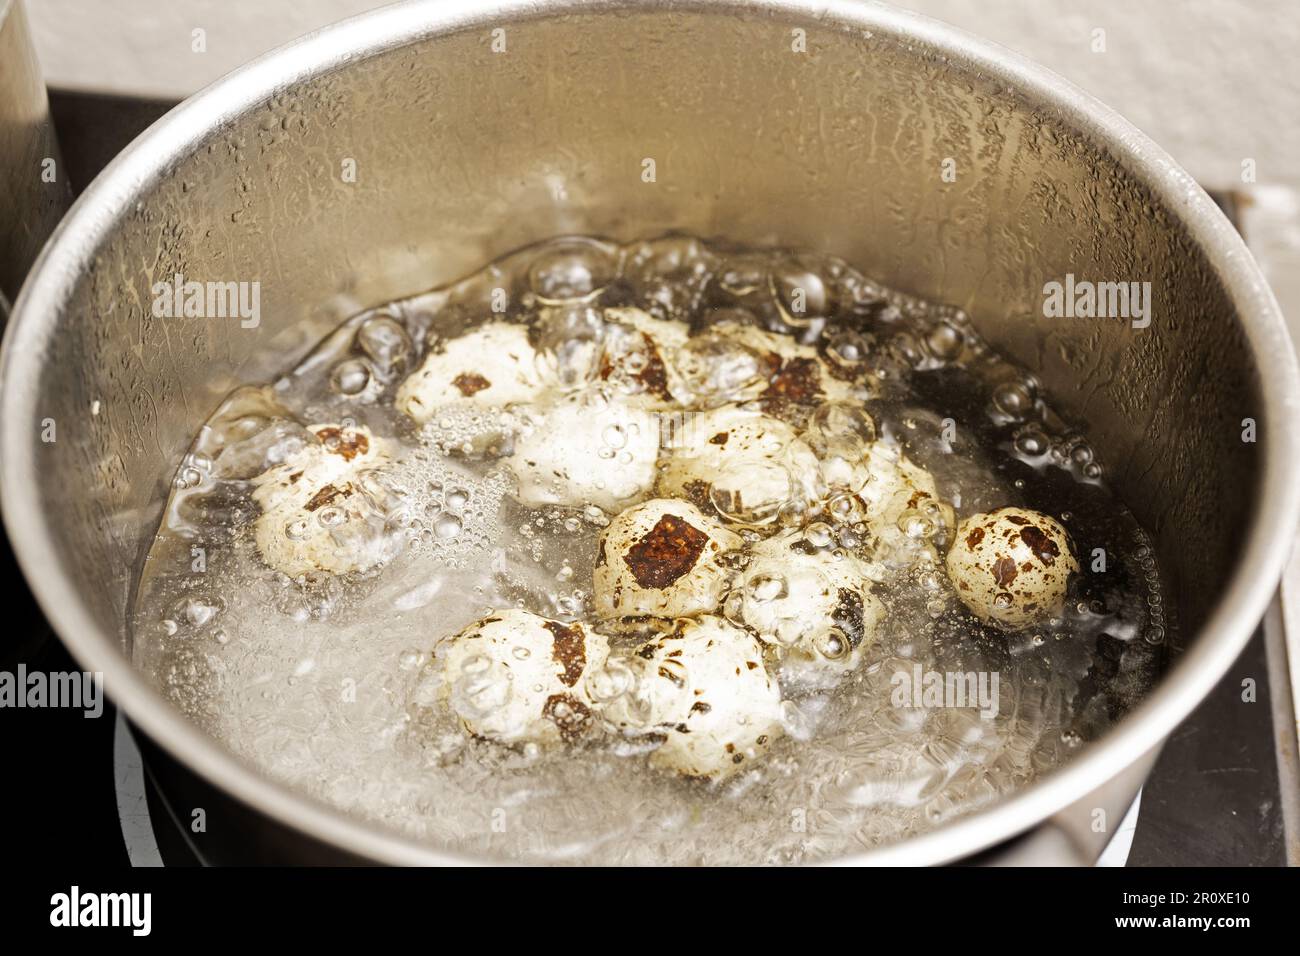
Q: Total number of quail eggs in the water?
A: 12